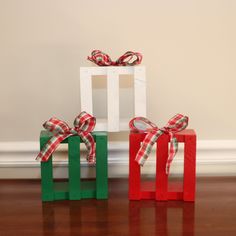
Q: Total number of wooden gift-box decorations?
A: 3